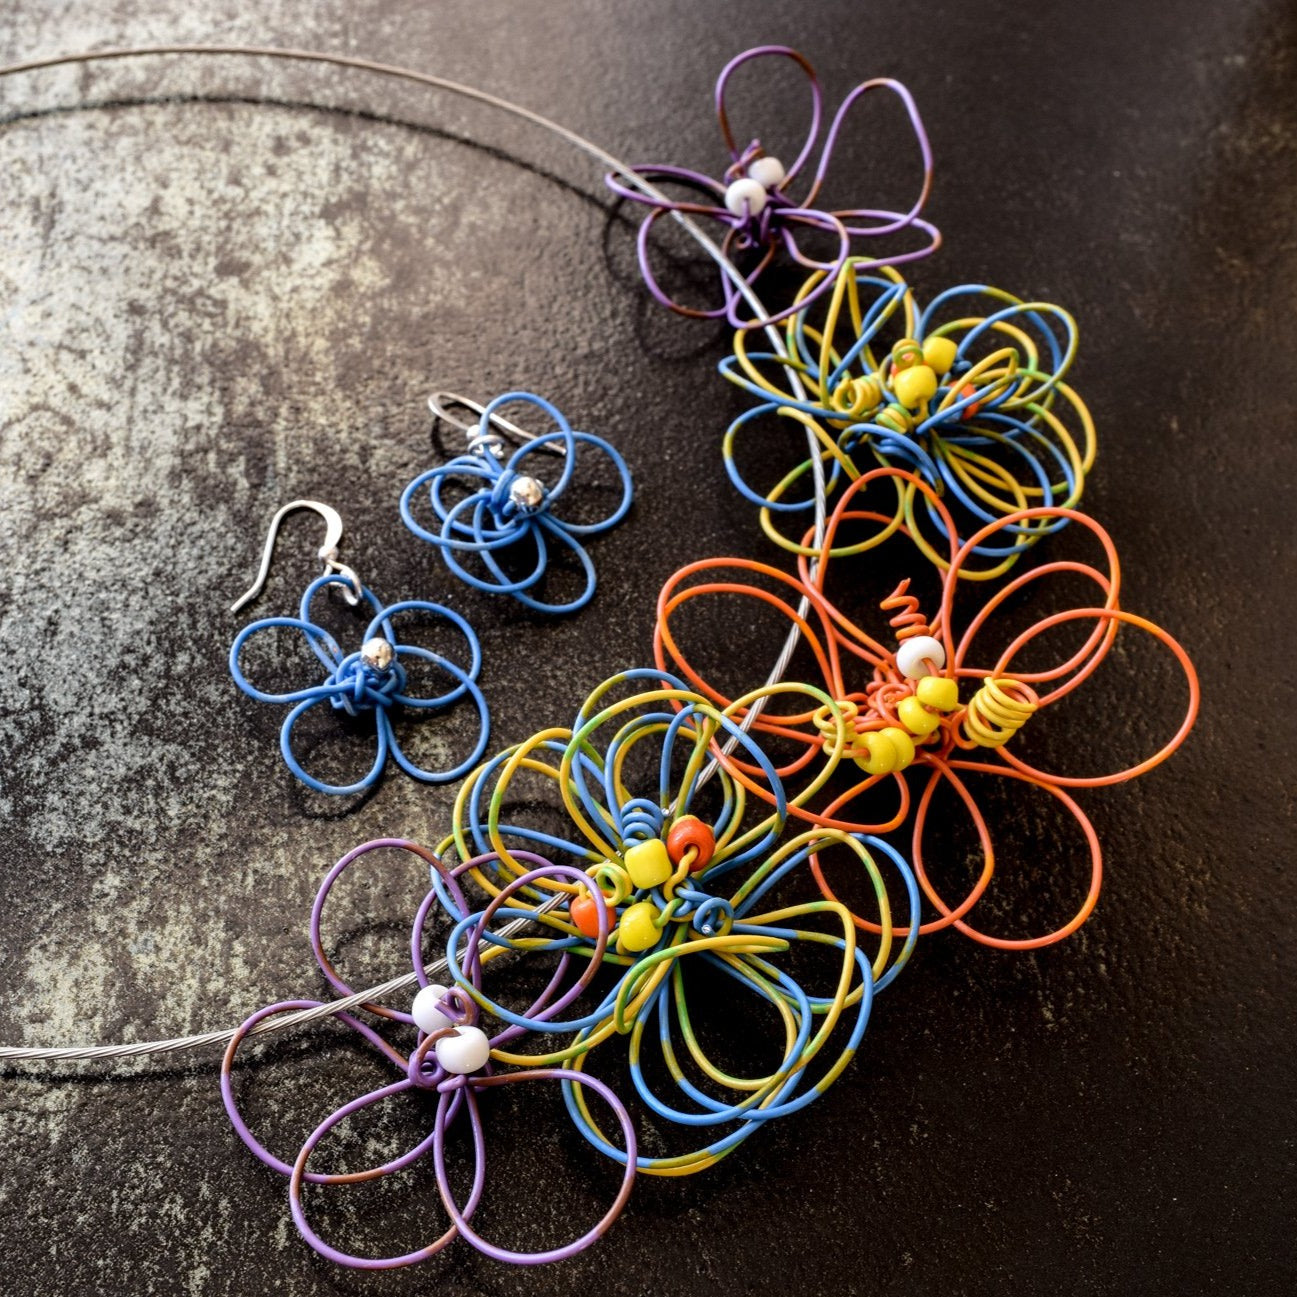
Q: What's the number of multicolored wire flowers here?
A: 2